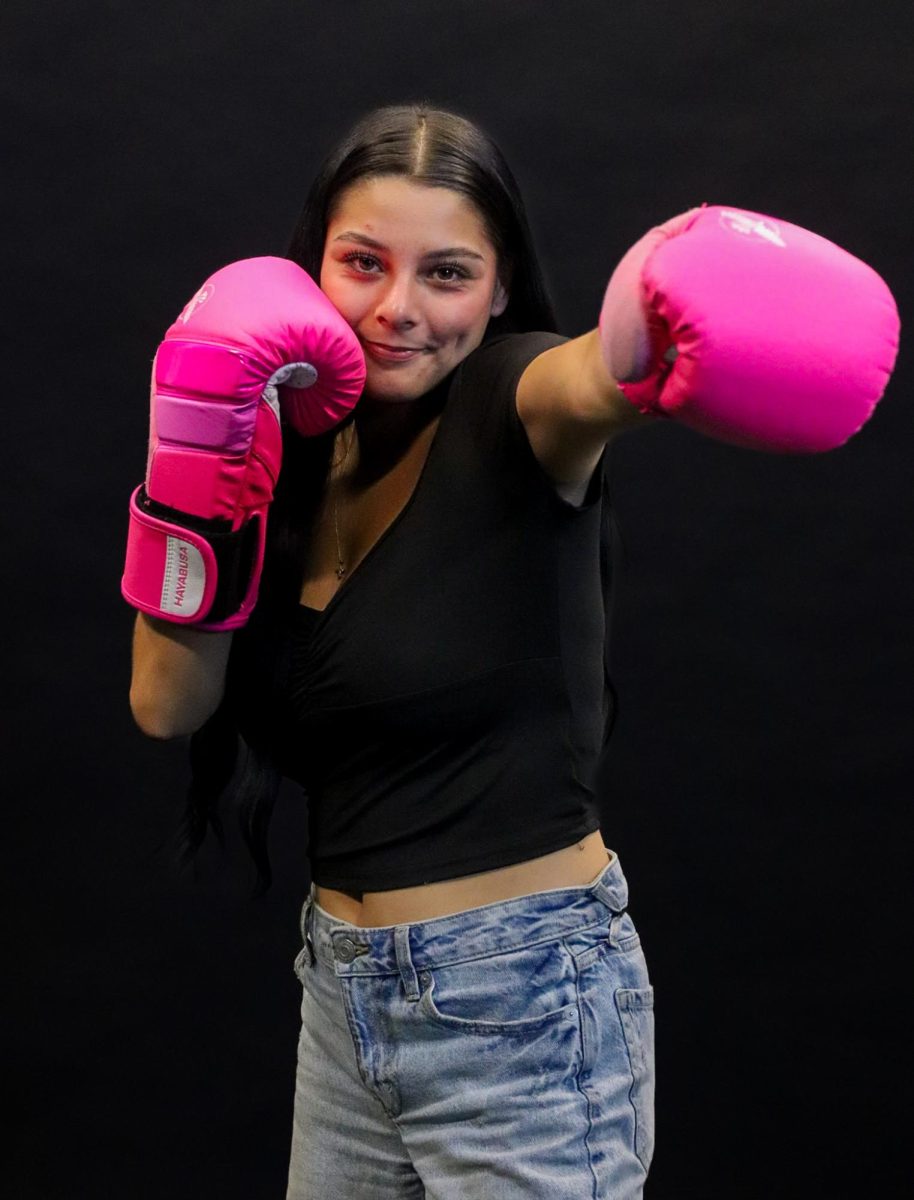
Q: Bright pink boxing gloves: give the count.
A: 2